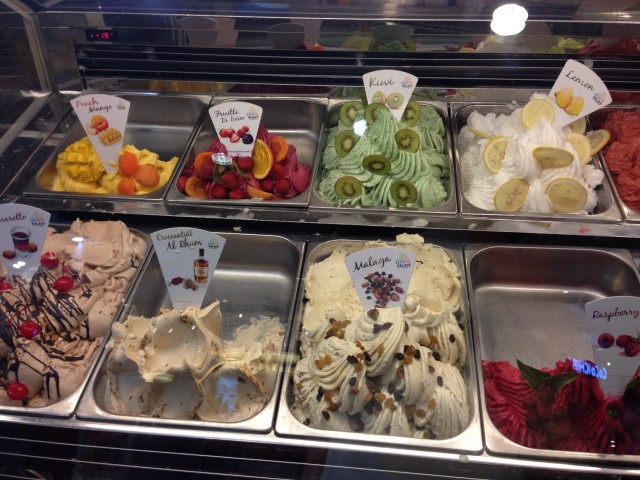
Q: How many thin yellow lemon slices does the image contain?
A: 9